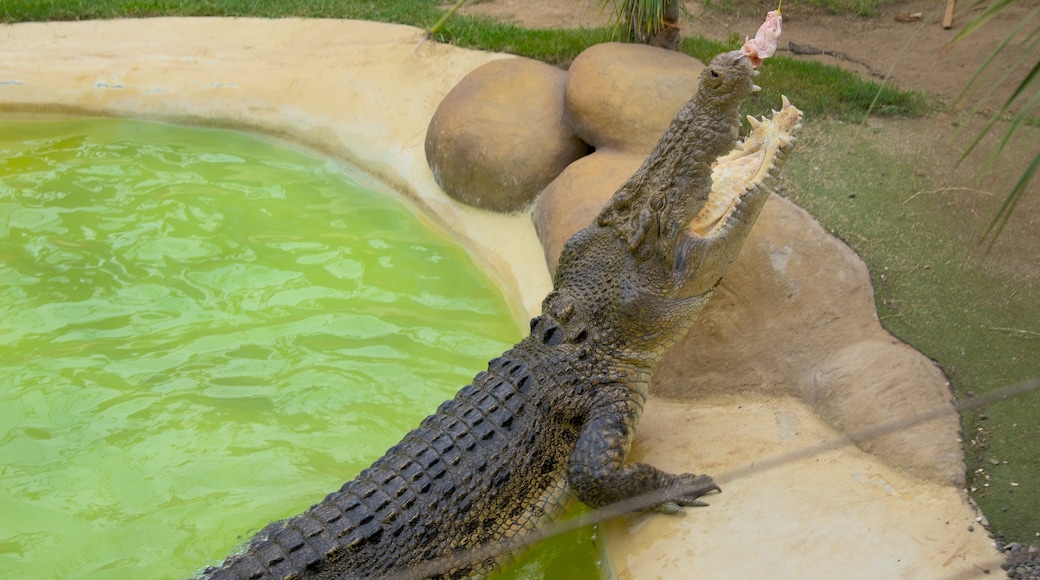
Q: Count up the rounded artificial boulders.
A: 3